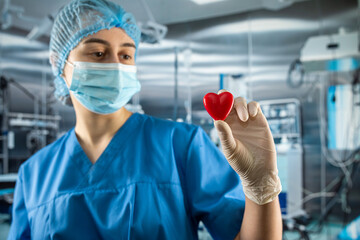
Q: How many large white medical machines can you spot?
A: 2